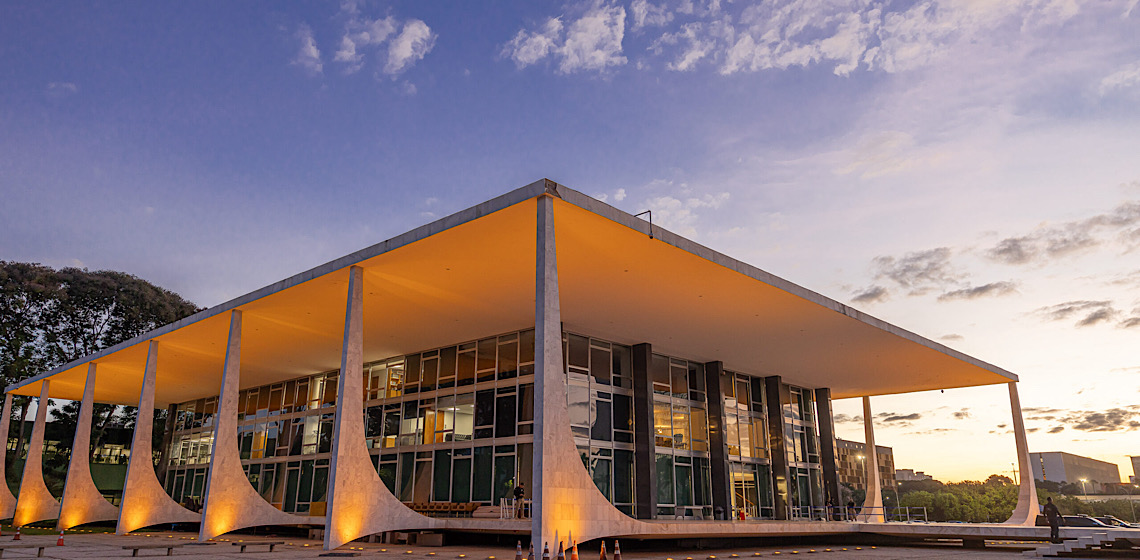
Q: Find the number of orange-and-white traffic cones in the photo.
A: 10